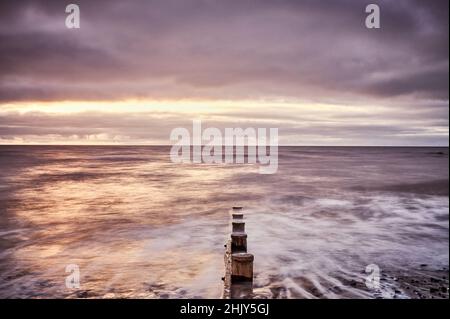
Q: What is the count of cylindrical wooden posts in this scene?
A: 5